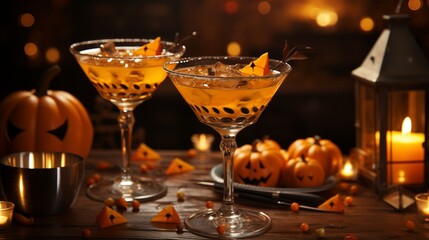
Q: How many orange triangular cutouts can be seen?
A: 7